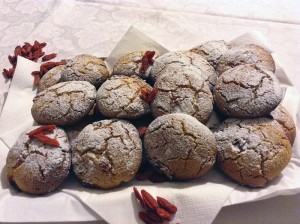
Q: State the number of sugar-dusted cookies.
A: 15